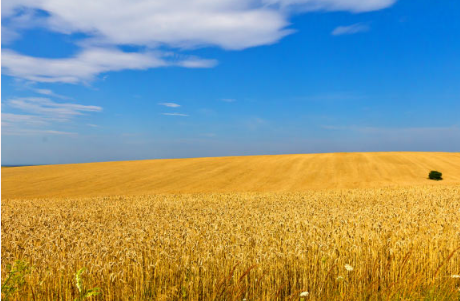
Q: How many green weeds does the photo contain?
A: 2